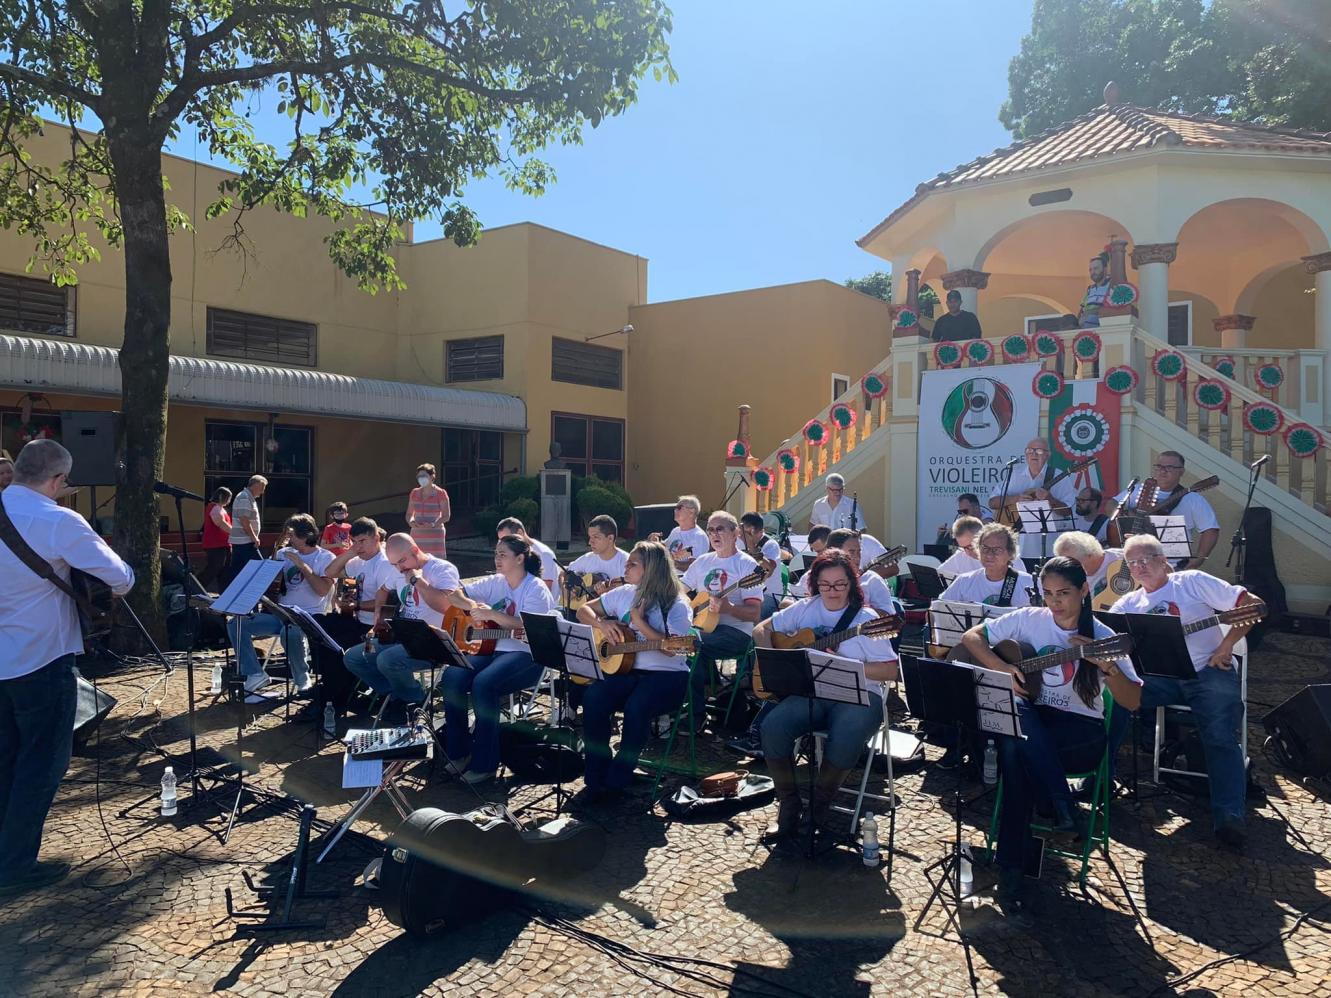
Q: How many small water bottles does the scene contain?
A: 6